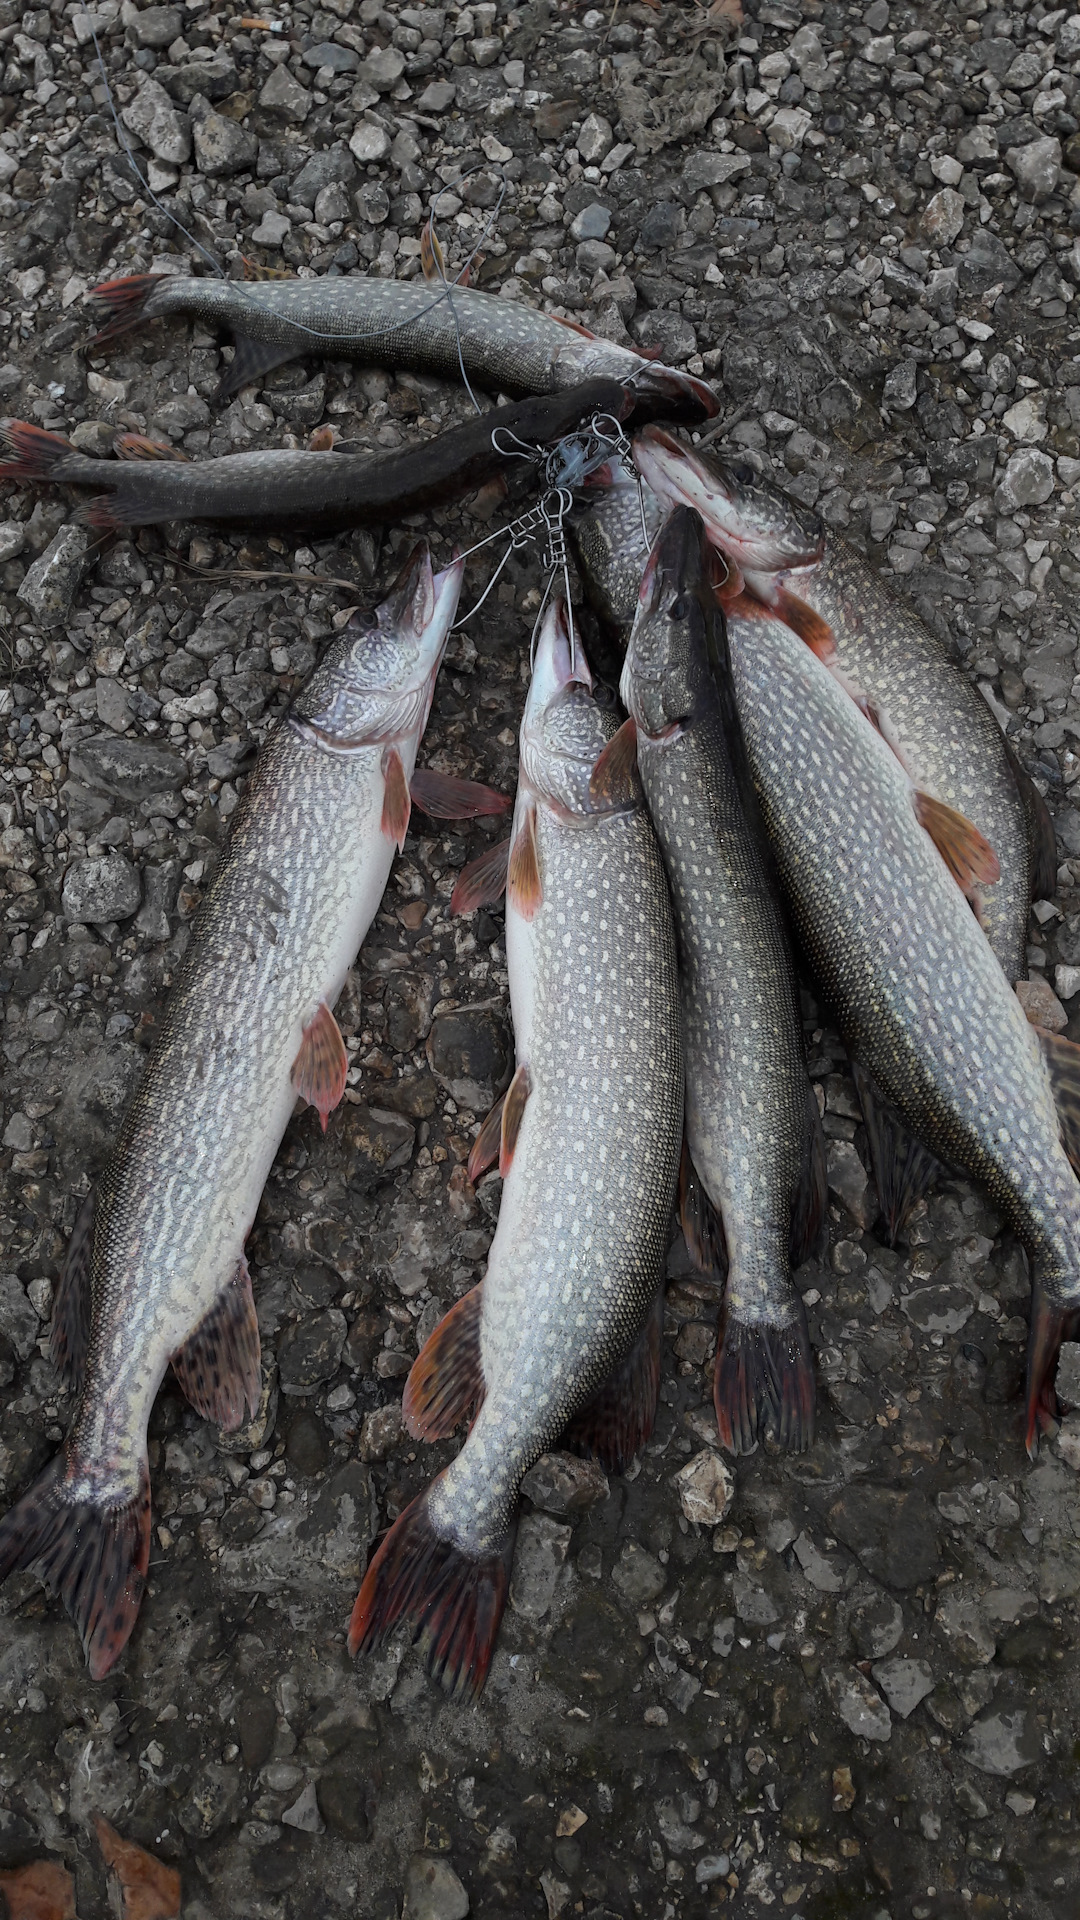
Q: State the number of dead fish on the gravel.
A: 7